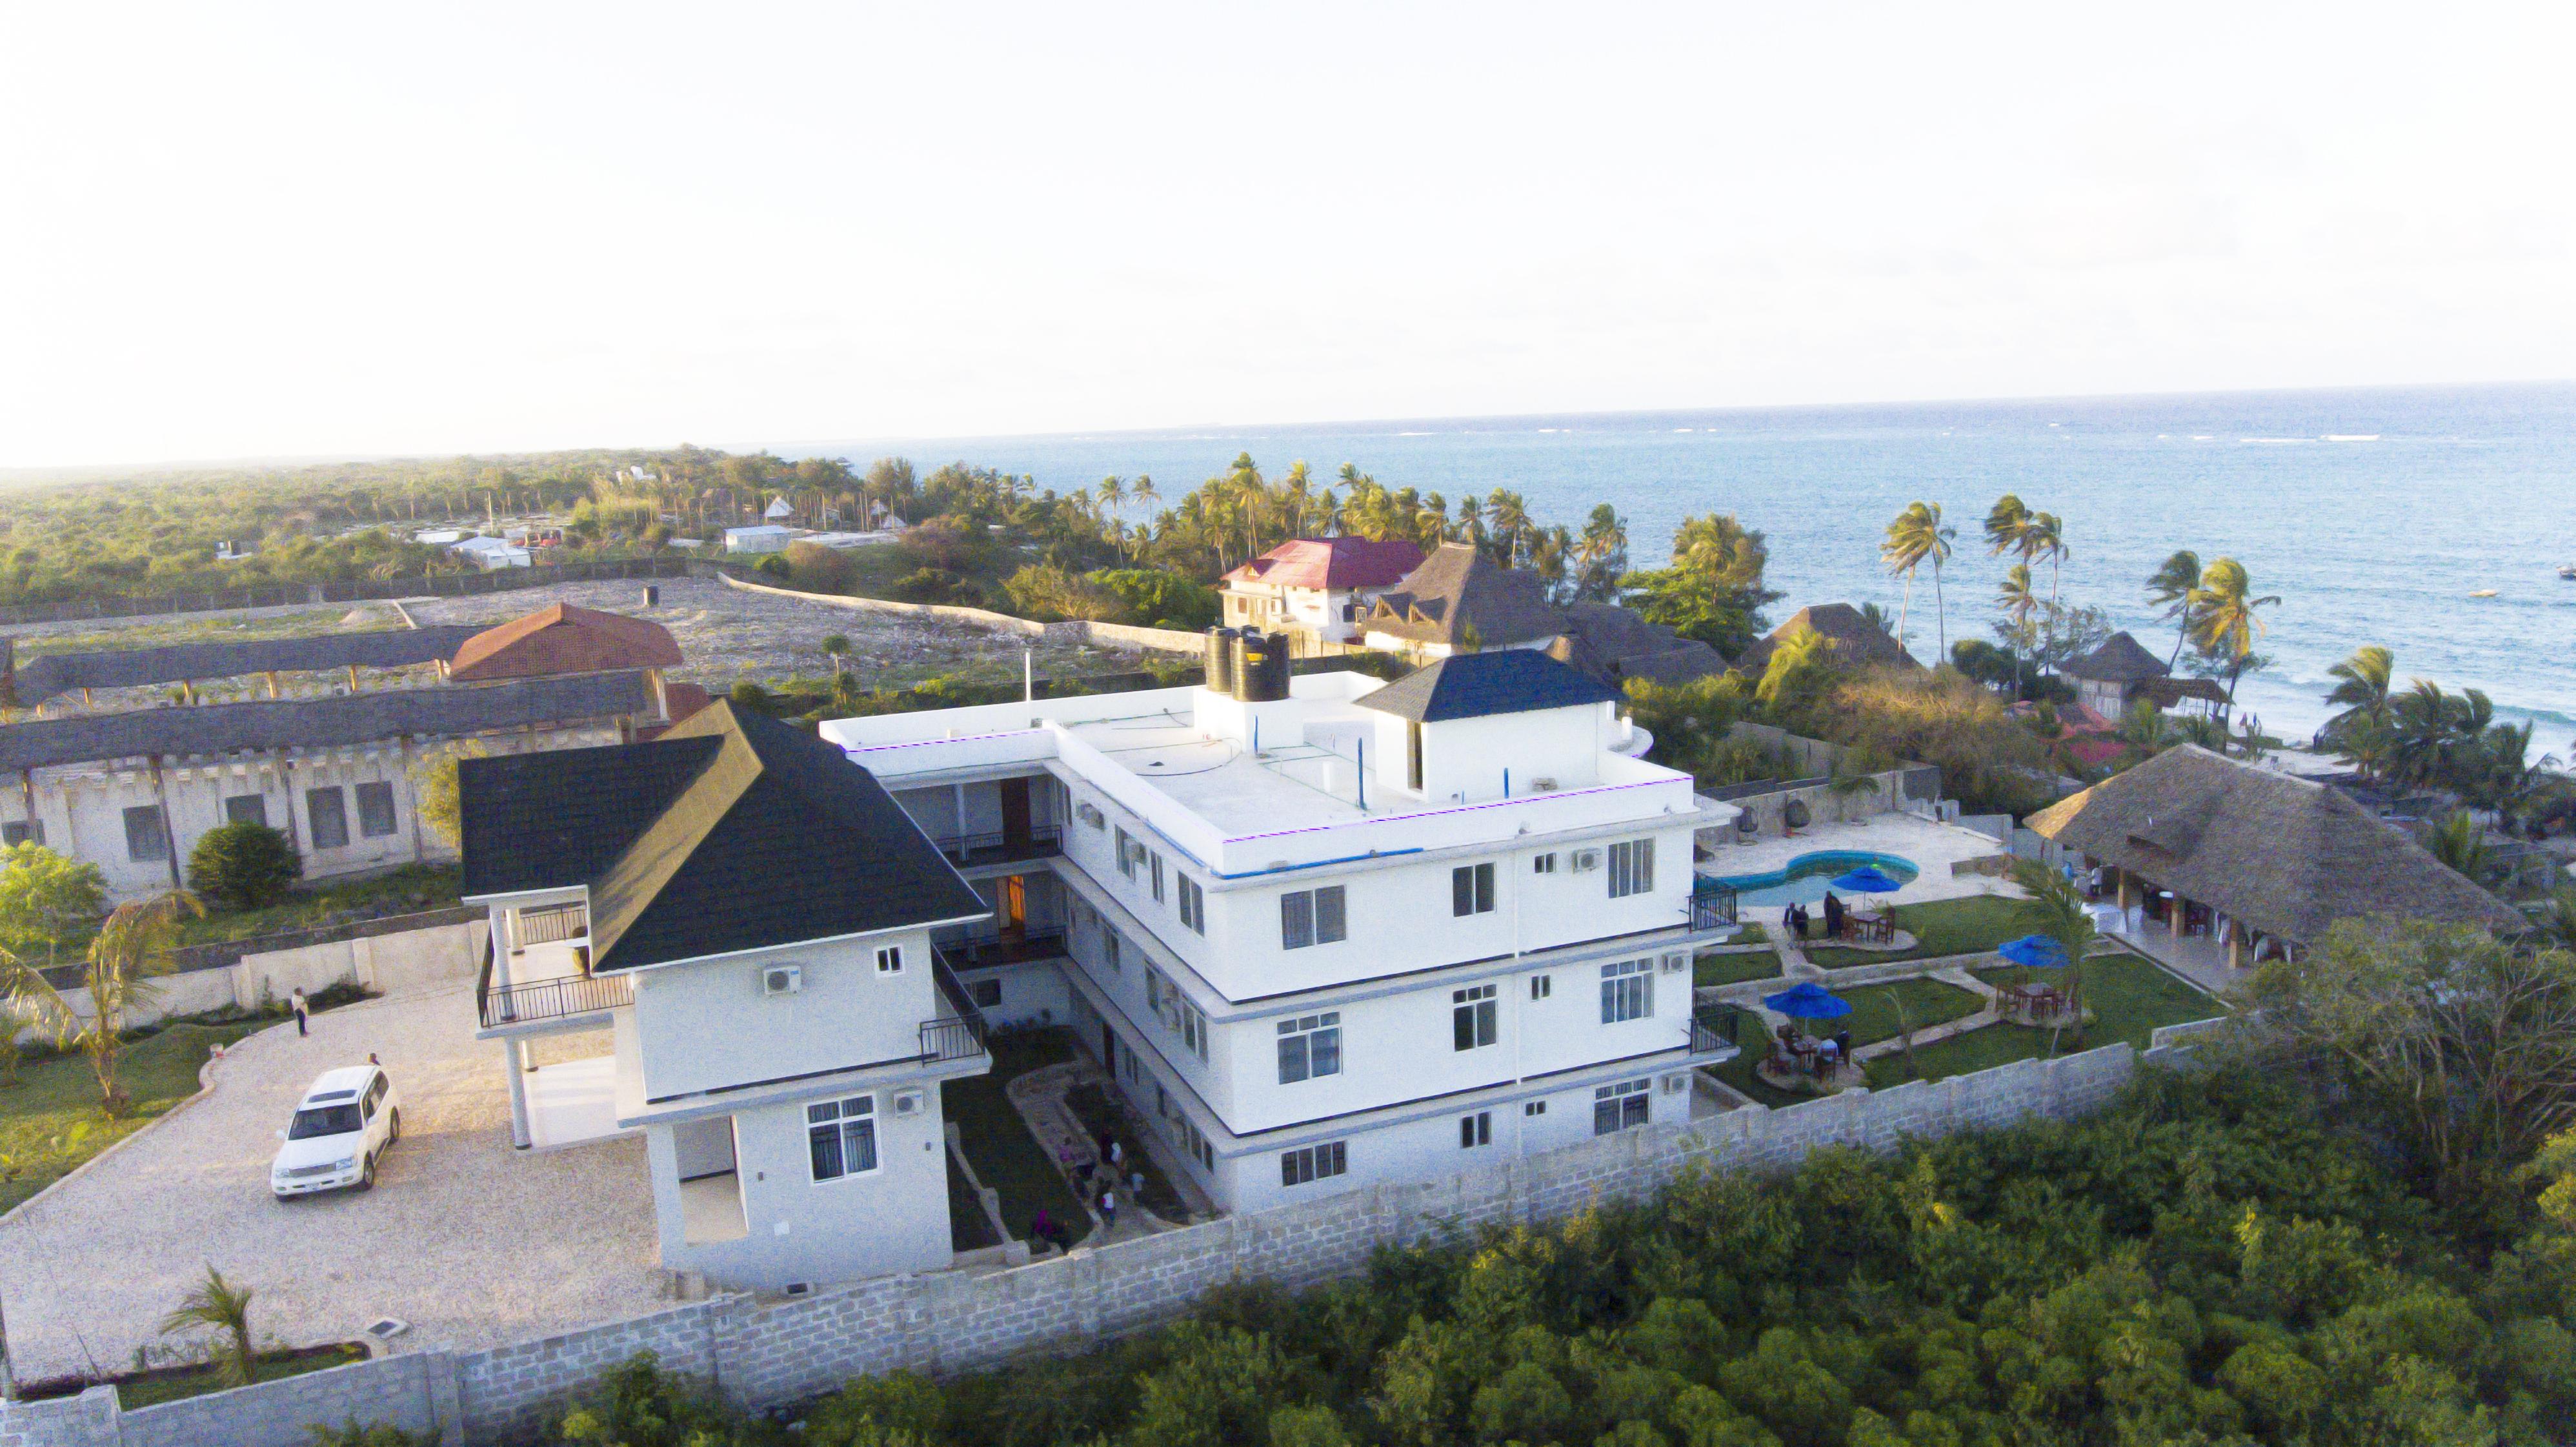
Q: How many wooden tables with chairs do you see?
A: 3